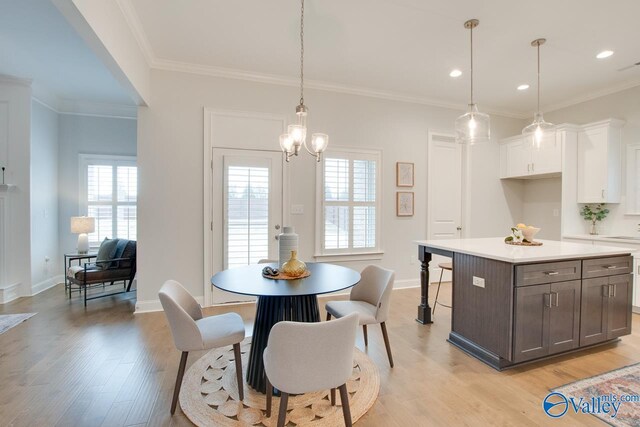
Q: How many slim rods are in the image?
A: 2